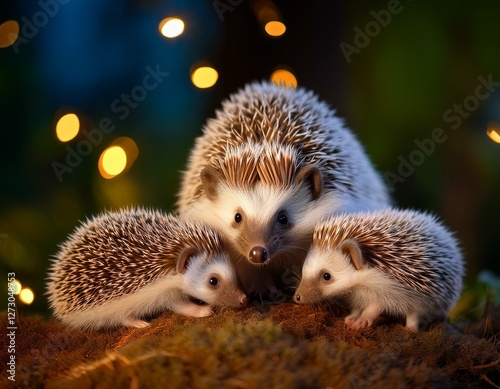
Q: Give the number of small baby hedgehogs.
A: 2